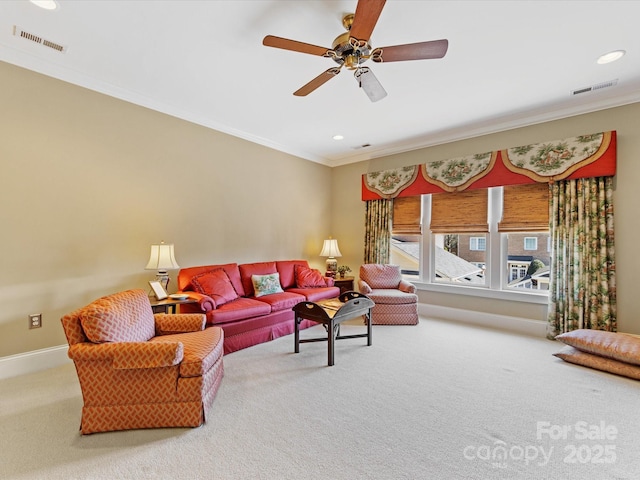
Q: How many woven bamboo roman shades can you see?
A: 3